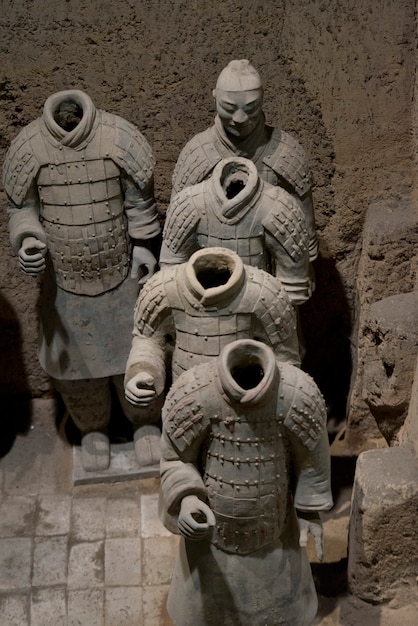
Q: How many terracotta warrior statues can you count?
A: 5